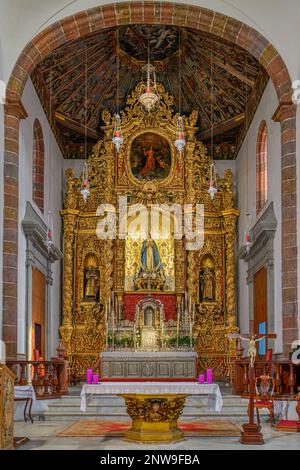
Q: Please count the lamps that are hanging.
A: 7